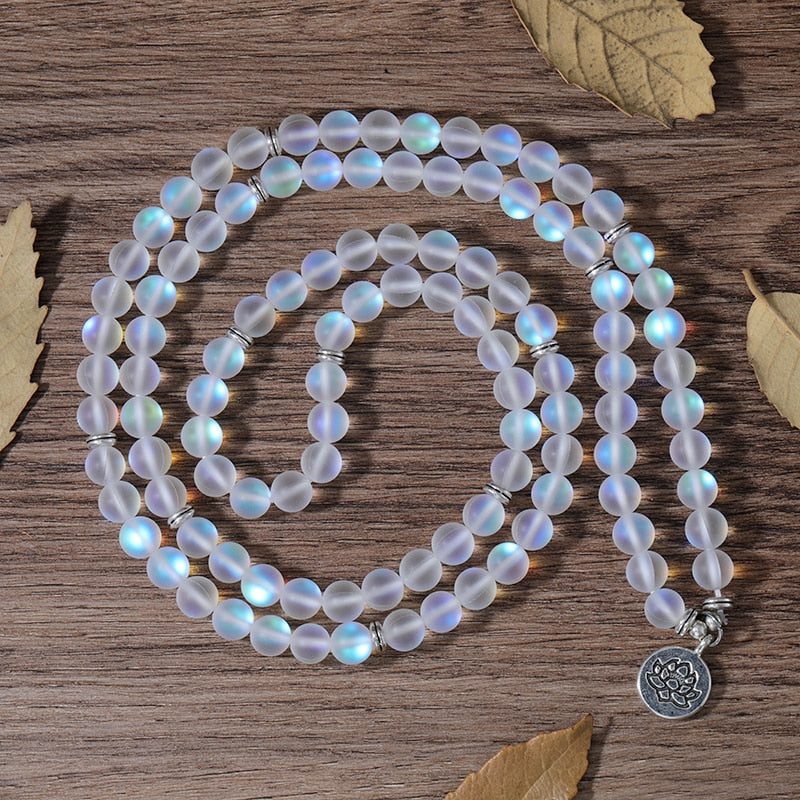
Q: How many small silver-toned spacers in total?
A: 13